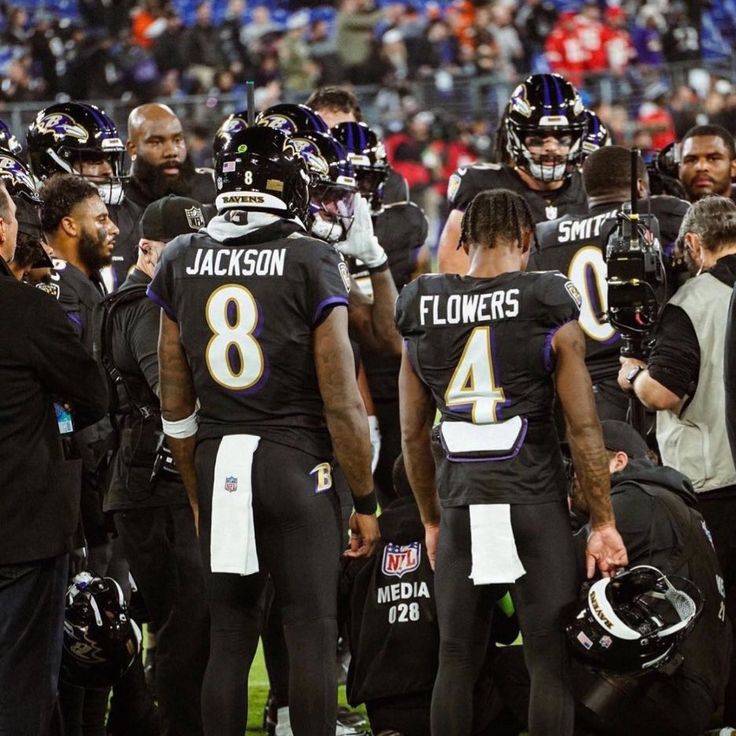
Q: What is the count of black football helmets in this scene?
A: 12